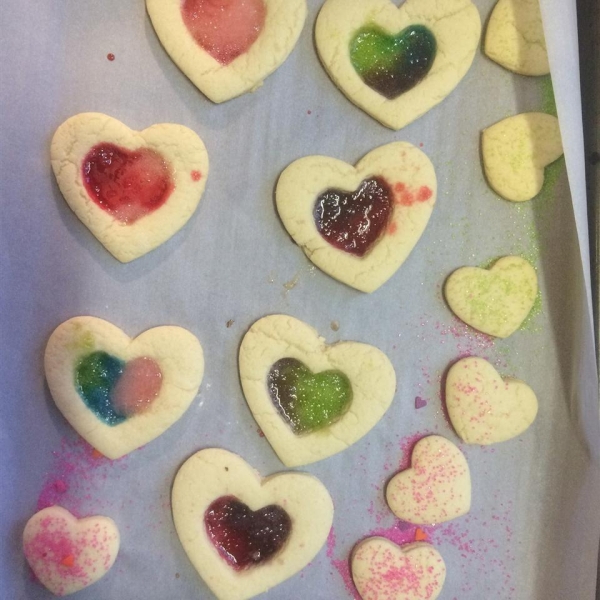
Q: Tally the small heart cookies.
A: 7